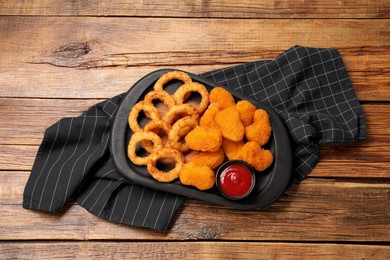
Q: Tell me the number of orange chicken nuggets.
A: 10